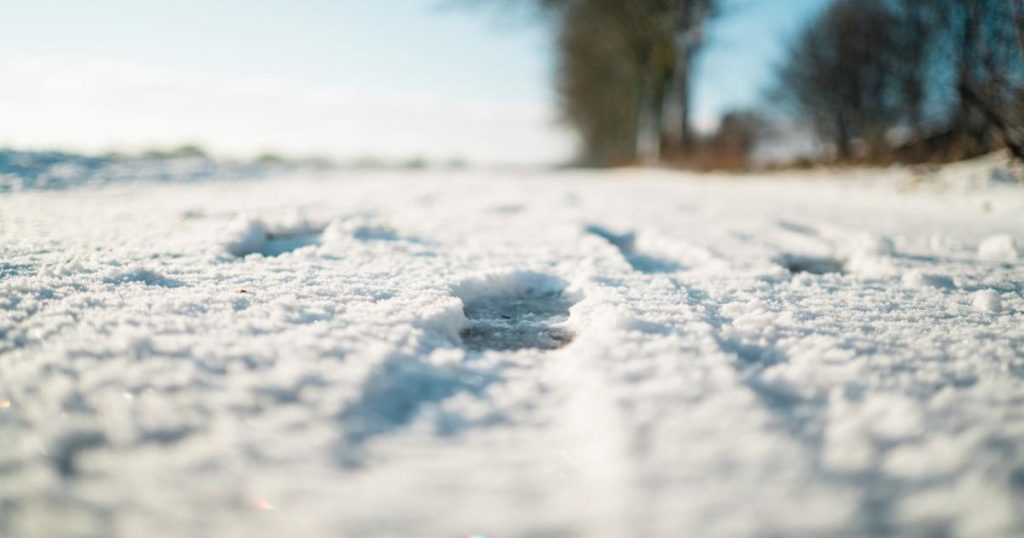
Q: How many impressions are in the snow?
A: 4